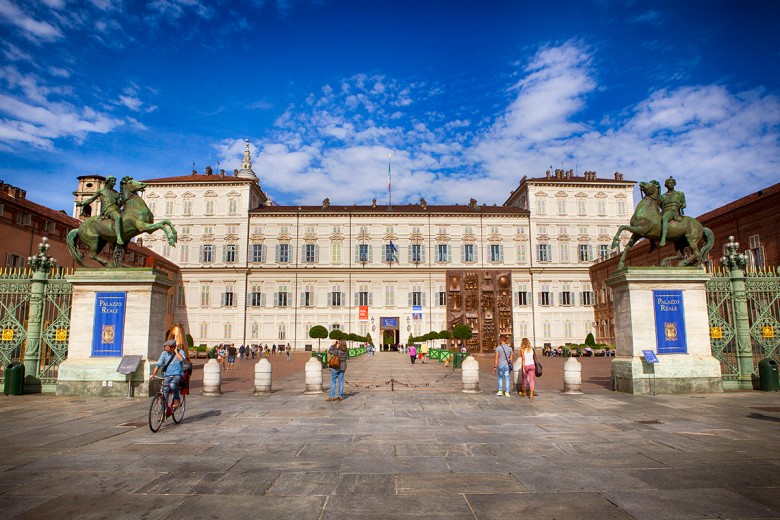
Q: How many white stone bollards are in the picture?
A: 6